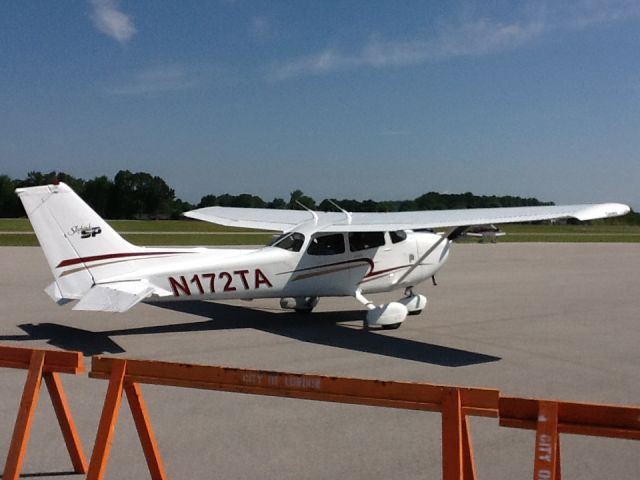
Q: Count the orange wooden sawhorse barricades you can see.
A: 3